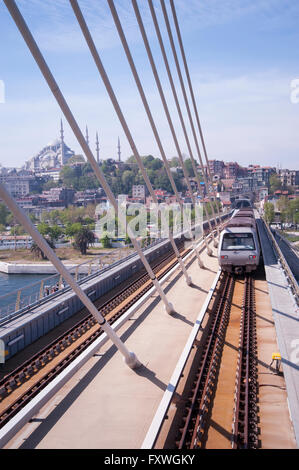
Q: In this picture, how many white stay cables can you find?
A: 8